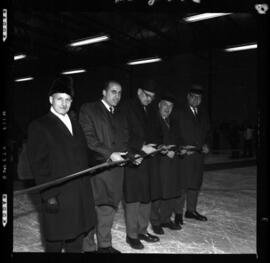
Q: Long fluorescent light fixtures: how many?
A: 7